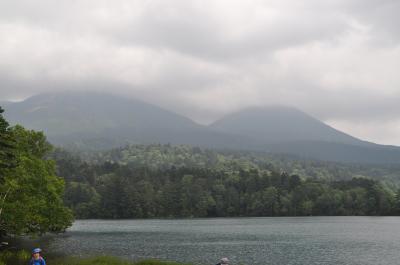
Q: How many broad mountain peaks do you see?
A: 2